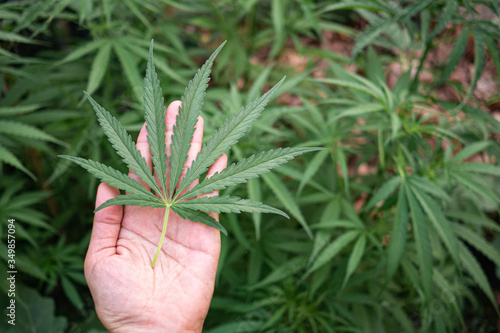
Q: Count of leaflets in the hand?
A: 9